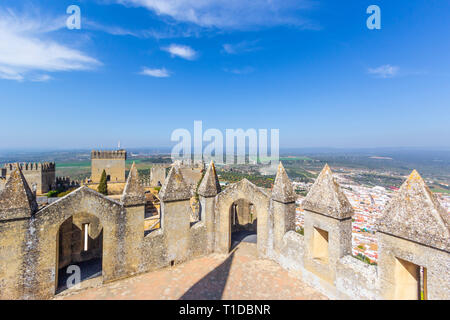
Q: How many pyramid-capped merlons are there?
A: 7